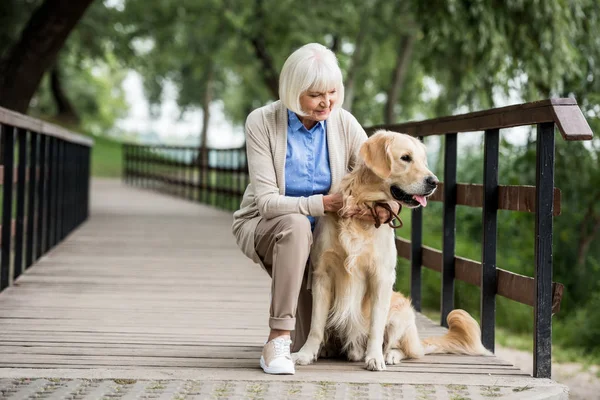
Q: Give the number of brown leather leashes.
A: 1